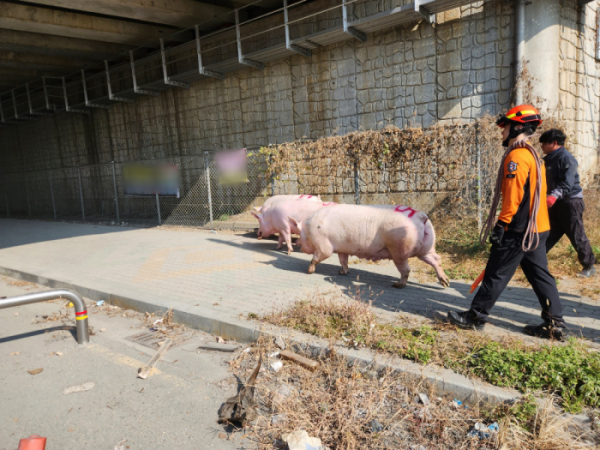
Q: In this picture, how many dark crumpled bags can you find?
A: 1